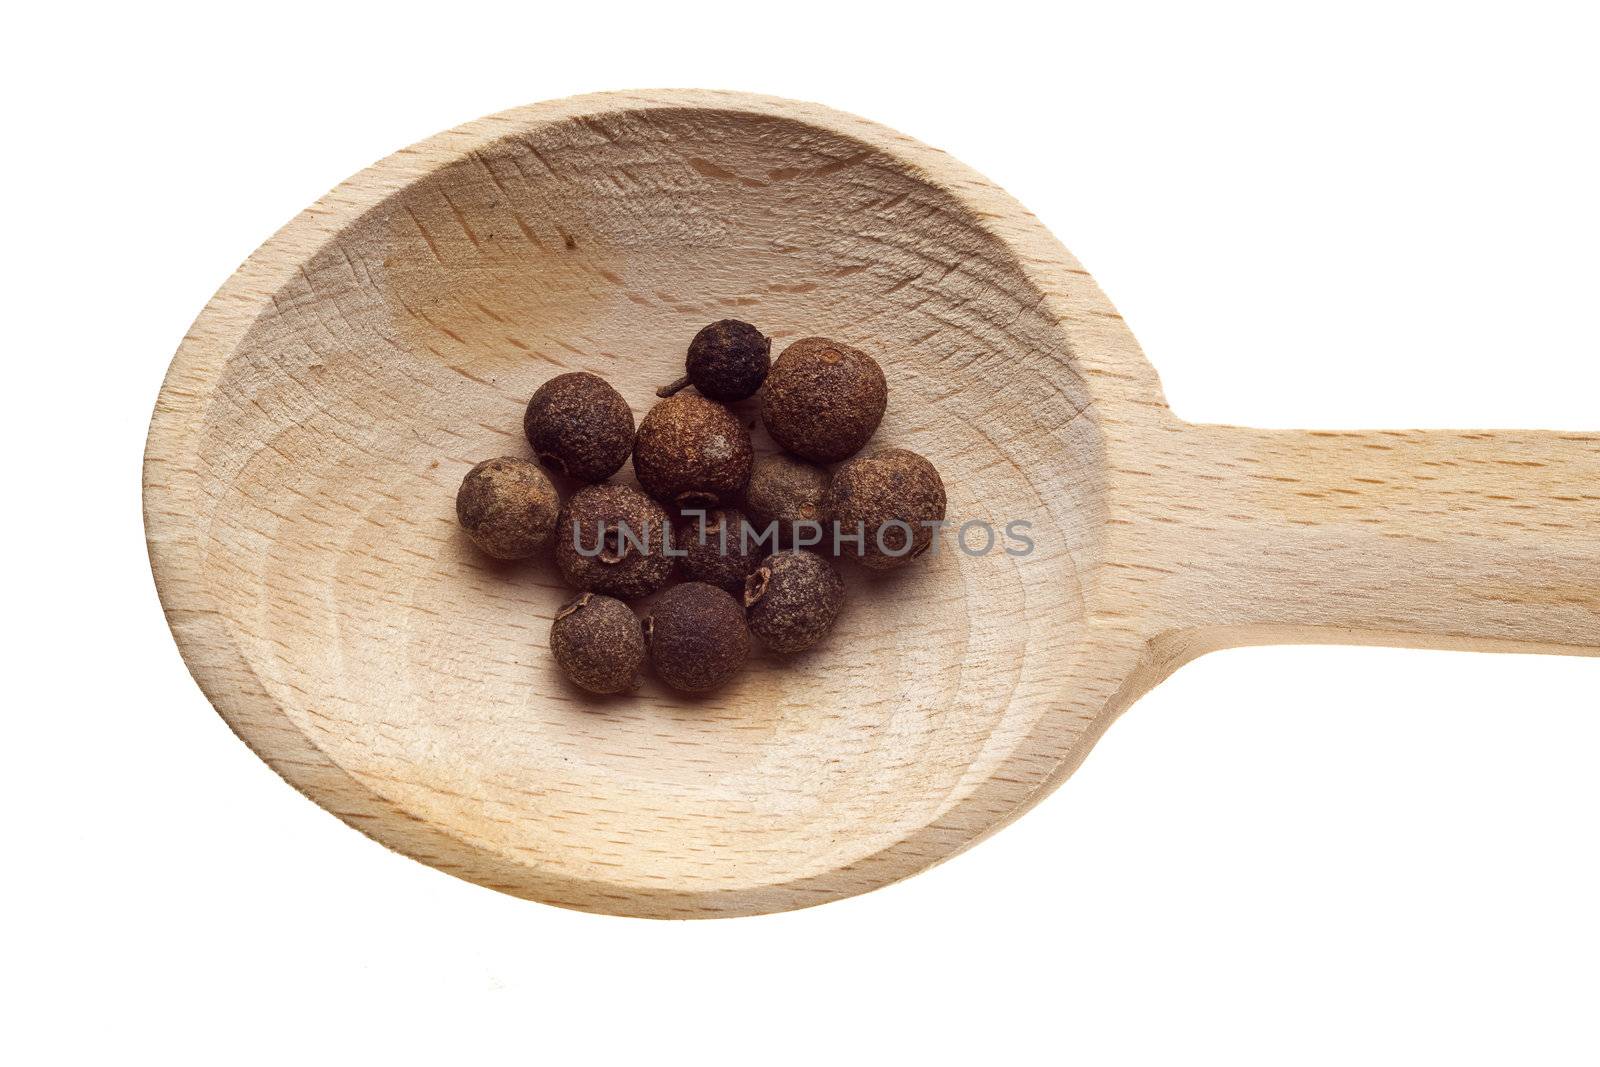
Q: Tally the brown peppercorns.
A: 12